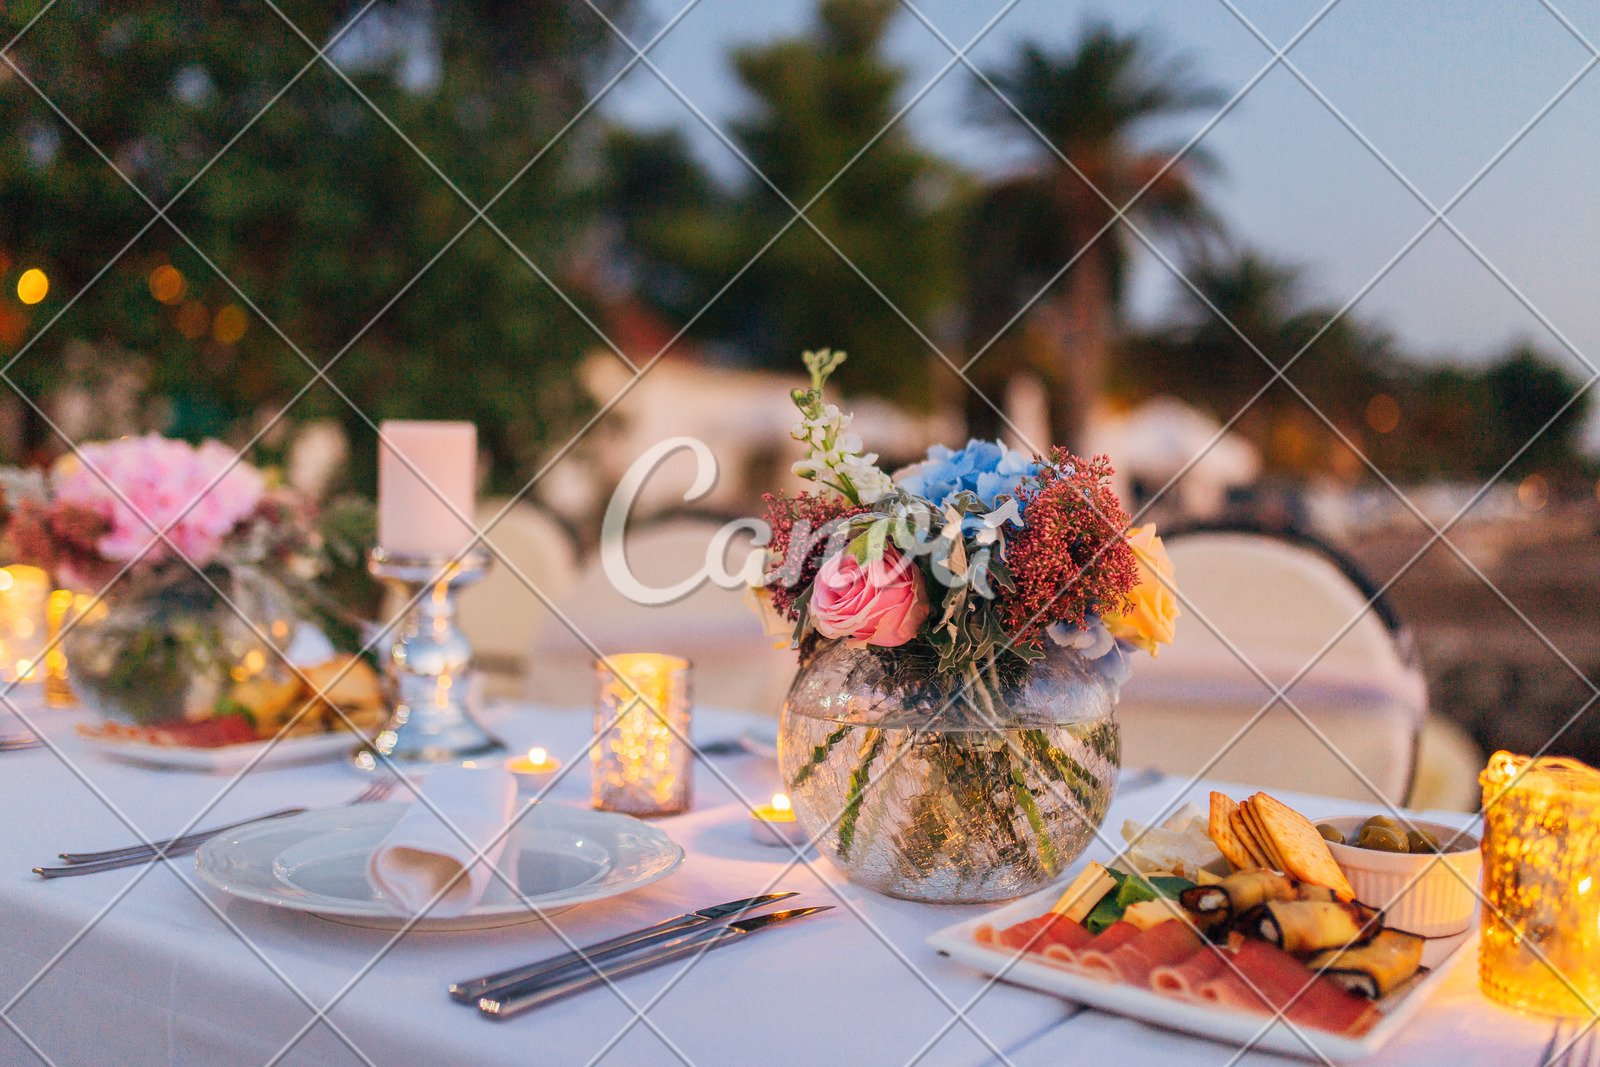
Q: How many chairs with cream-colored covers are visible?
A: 3